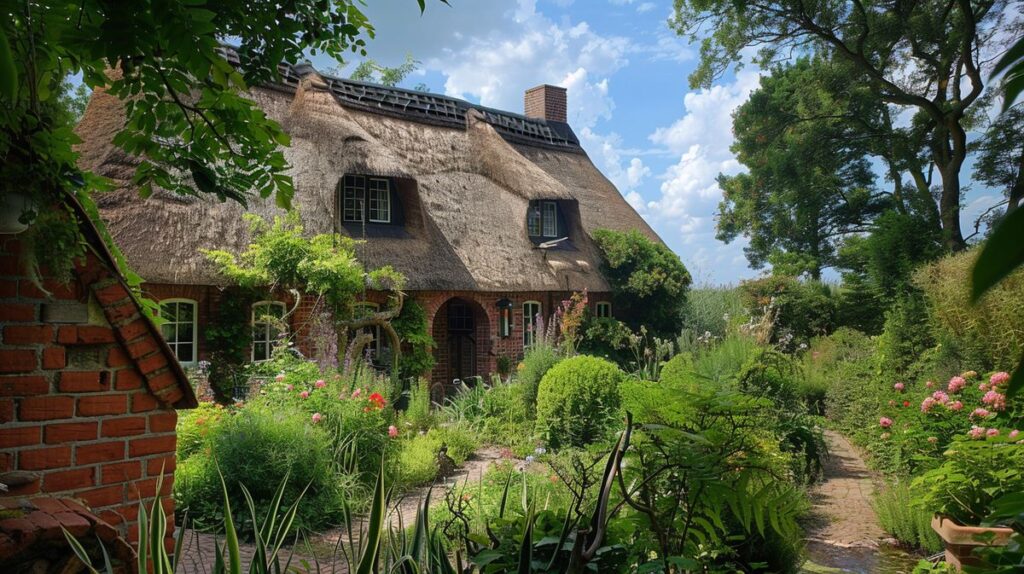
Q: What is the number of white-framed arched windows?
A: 5